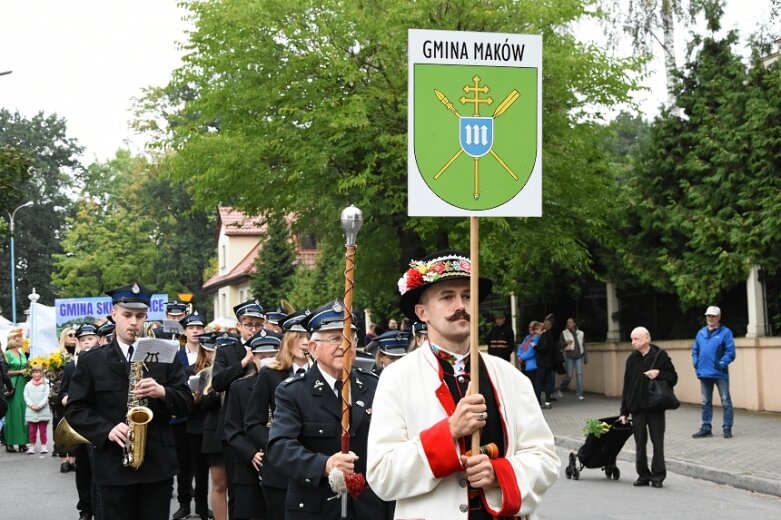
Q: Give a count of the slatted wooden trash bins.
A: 0